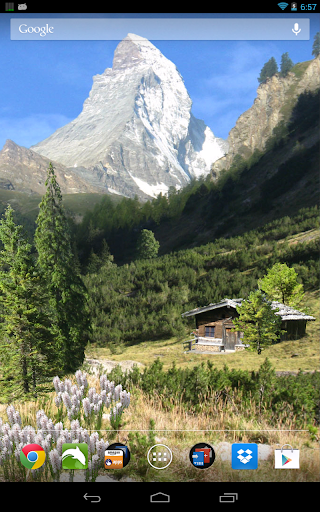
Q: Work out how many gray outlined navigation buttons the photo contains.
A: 3